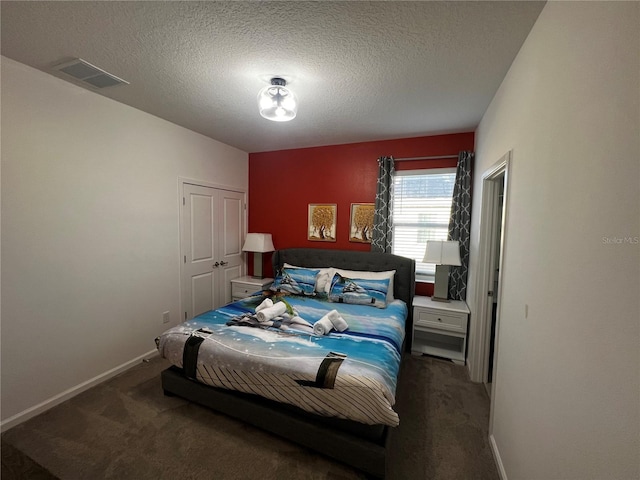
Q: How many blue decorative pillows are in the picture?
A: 2